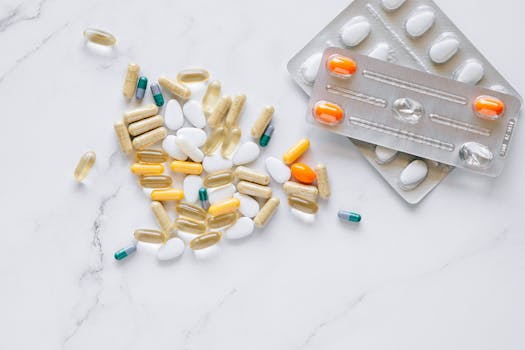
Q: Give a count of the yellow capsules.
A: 5